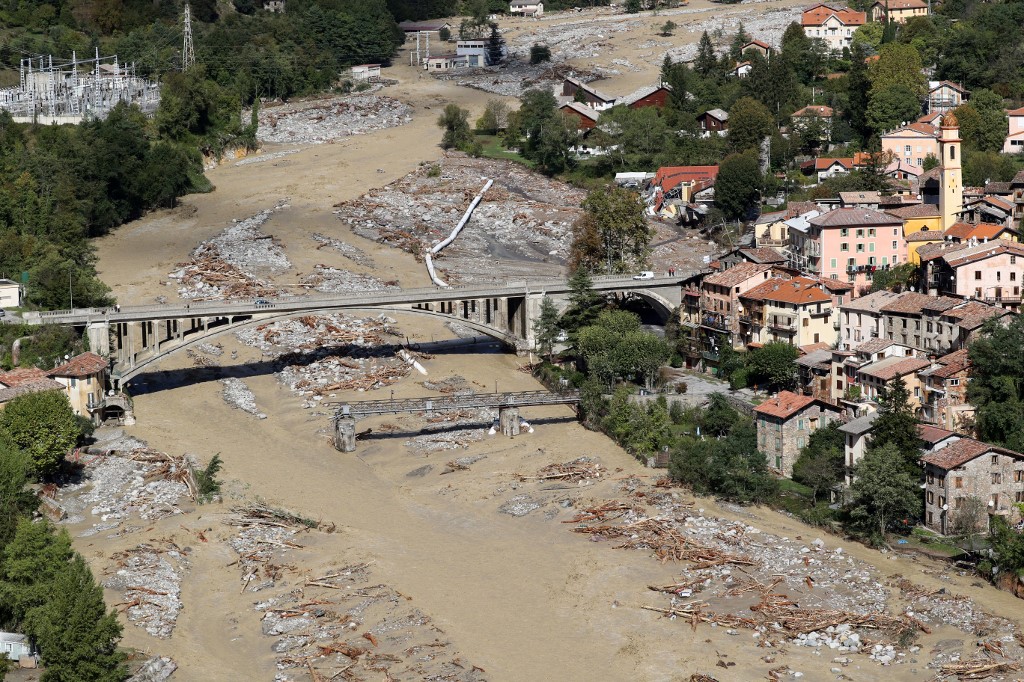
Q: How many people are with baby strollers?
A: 0